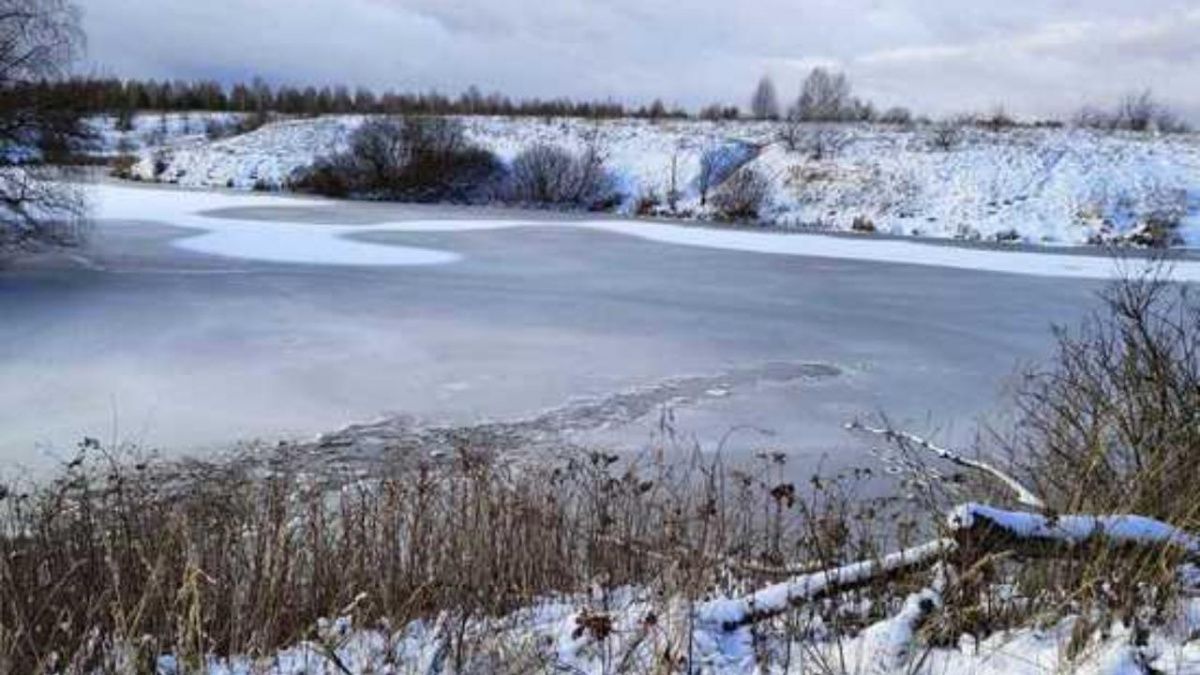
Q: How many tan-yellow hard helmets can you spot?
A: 0